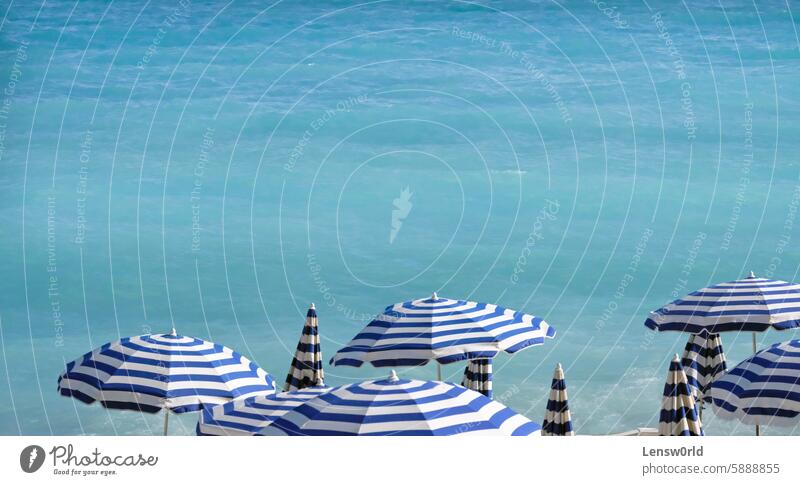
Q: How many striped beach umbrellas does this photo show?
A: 11